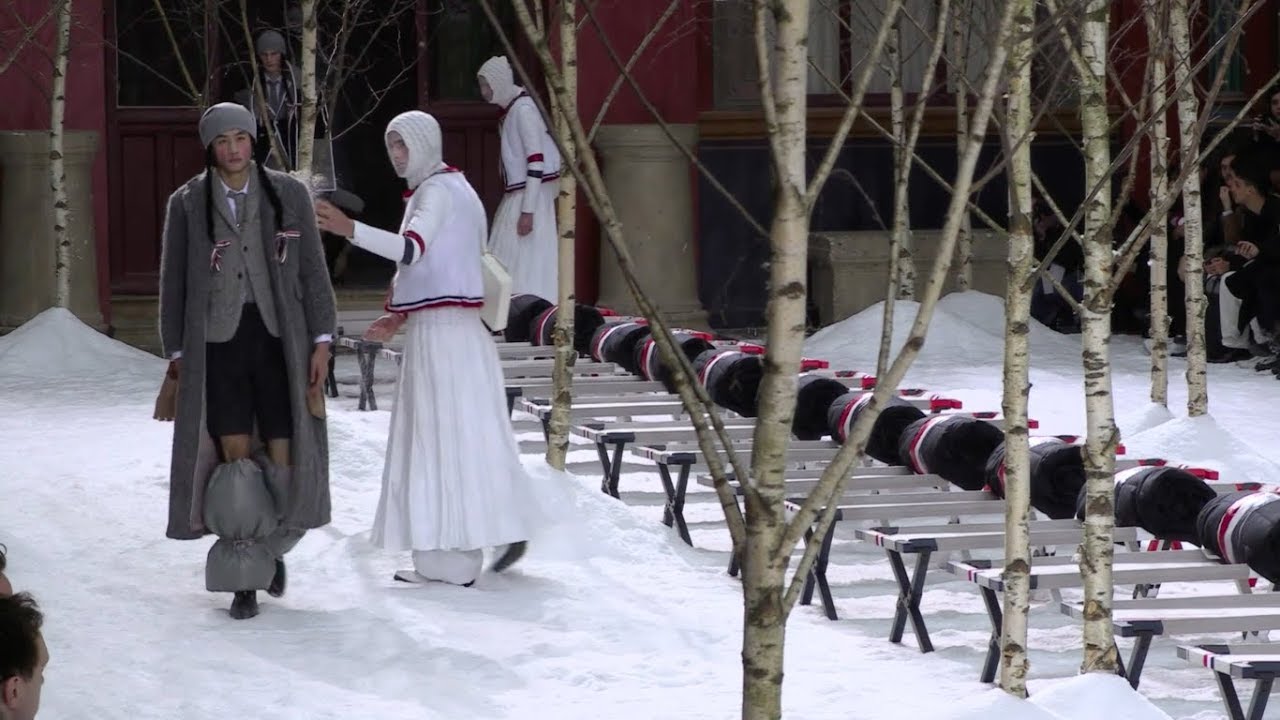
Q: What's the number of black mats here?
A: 11